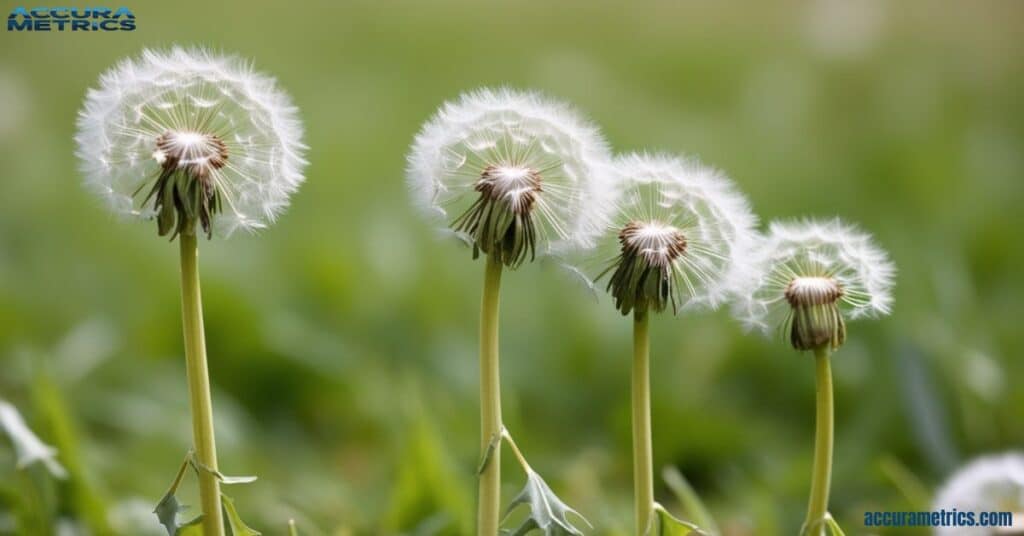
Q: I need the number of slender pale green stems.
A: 4